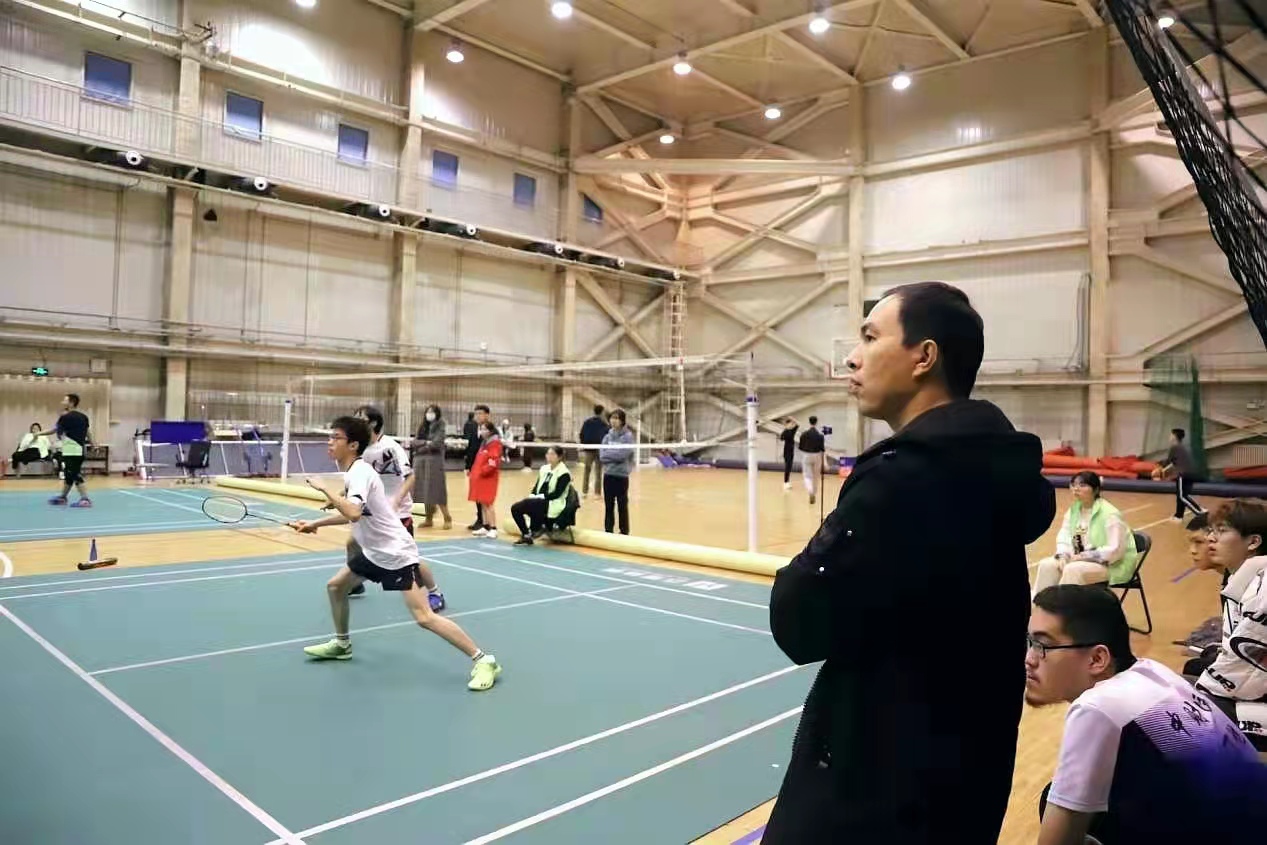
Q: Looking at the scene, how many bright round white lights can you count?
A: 9